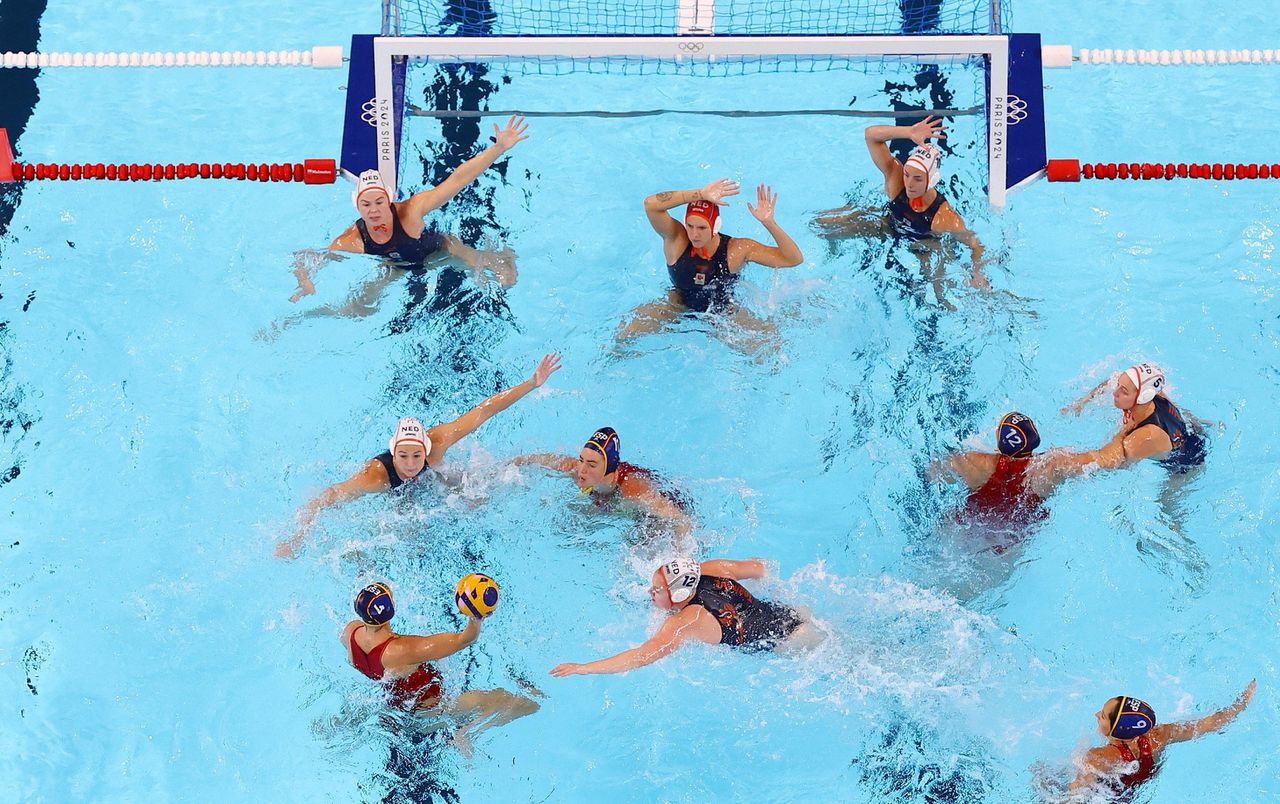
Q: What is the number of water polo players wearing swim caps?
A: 10